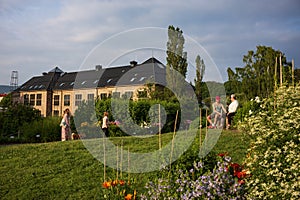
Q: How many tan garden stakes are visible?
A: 11